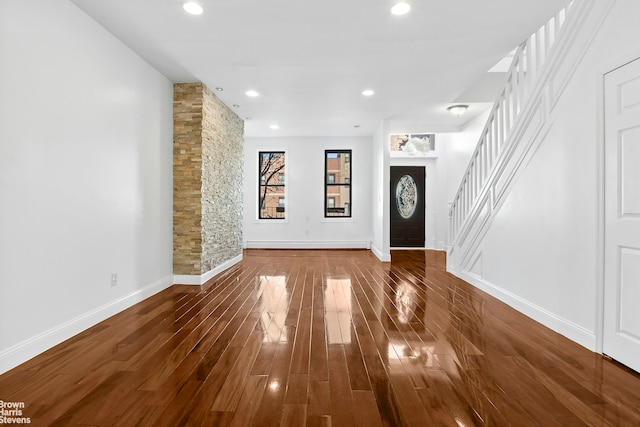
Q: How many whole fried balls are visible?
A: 0